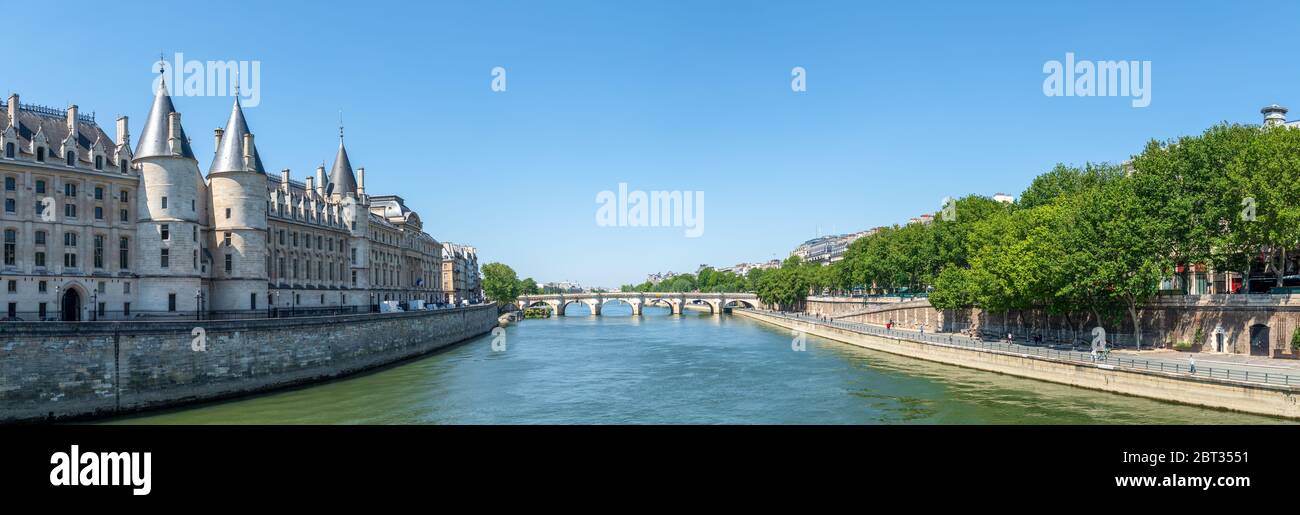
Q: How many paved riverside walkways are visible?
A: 1